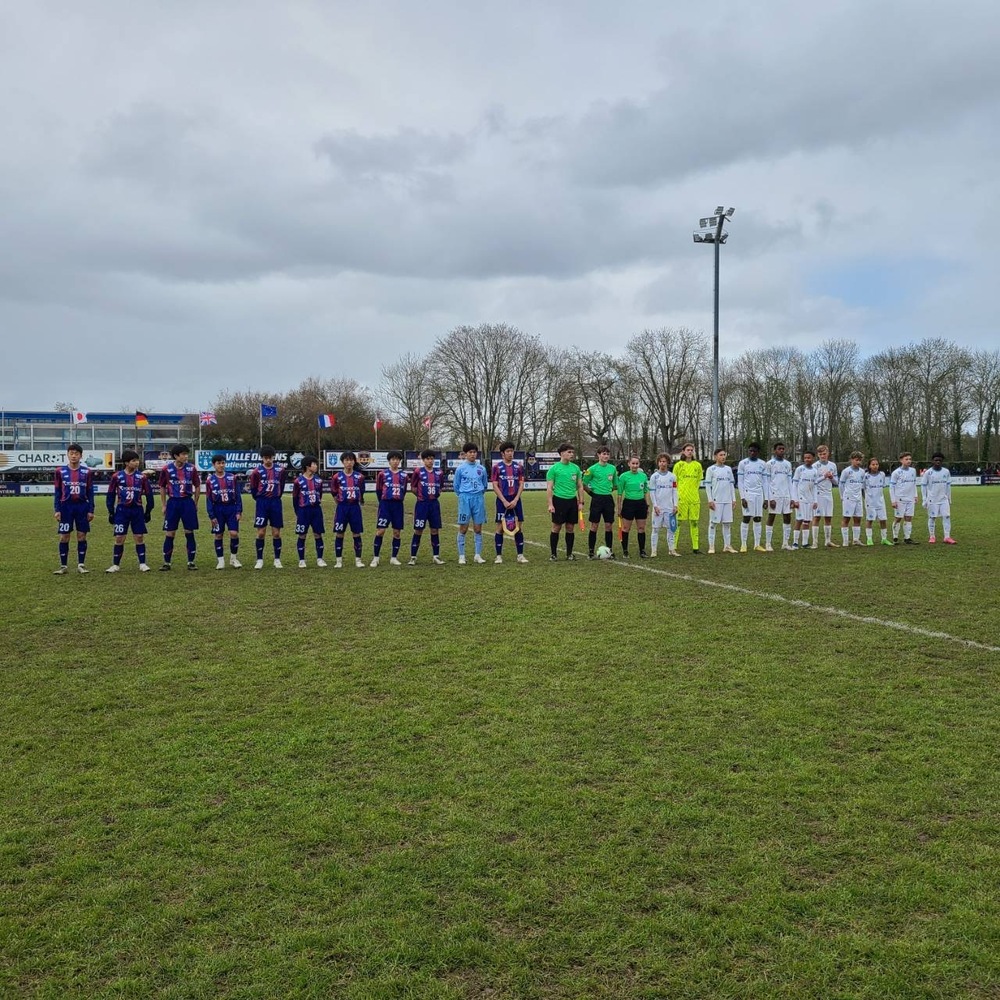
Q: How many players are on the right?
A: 11